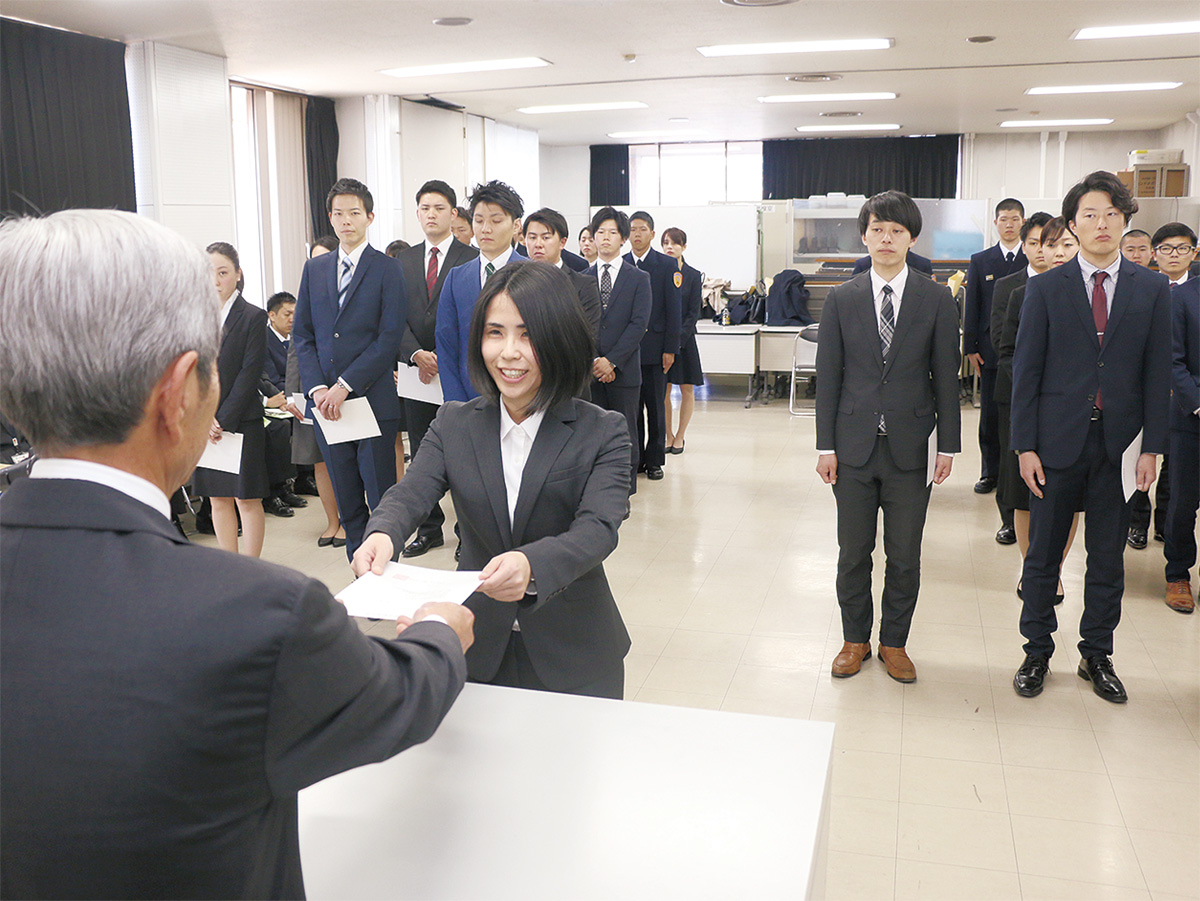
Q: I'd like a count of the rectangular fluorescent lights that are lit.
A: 9